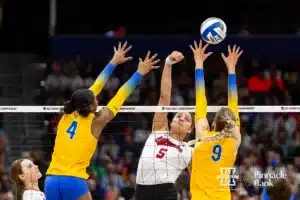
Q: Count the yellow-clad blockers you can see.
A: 2